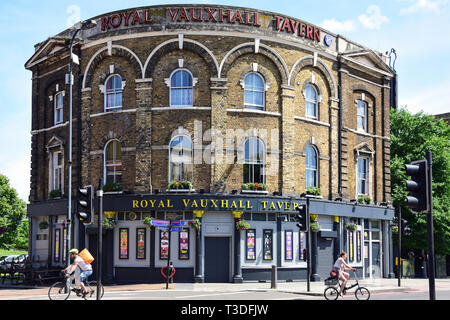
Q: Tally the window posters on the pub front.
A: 12